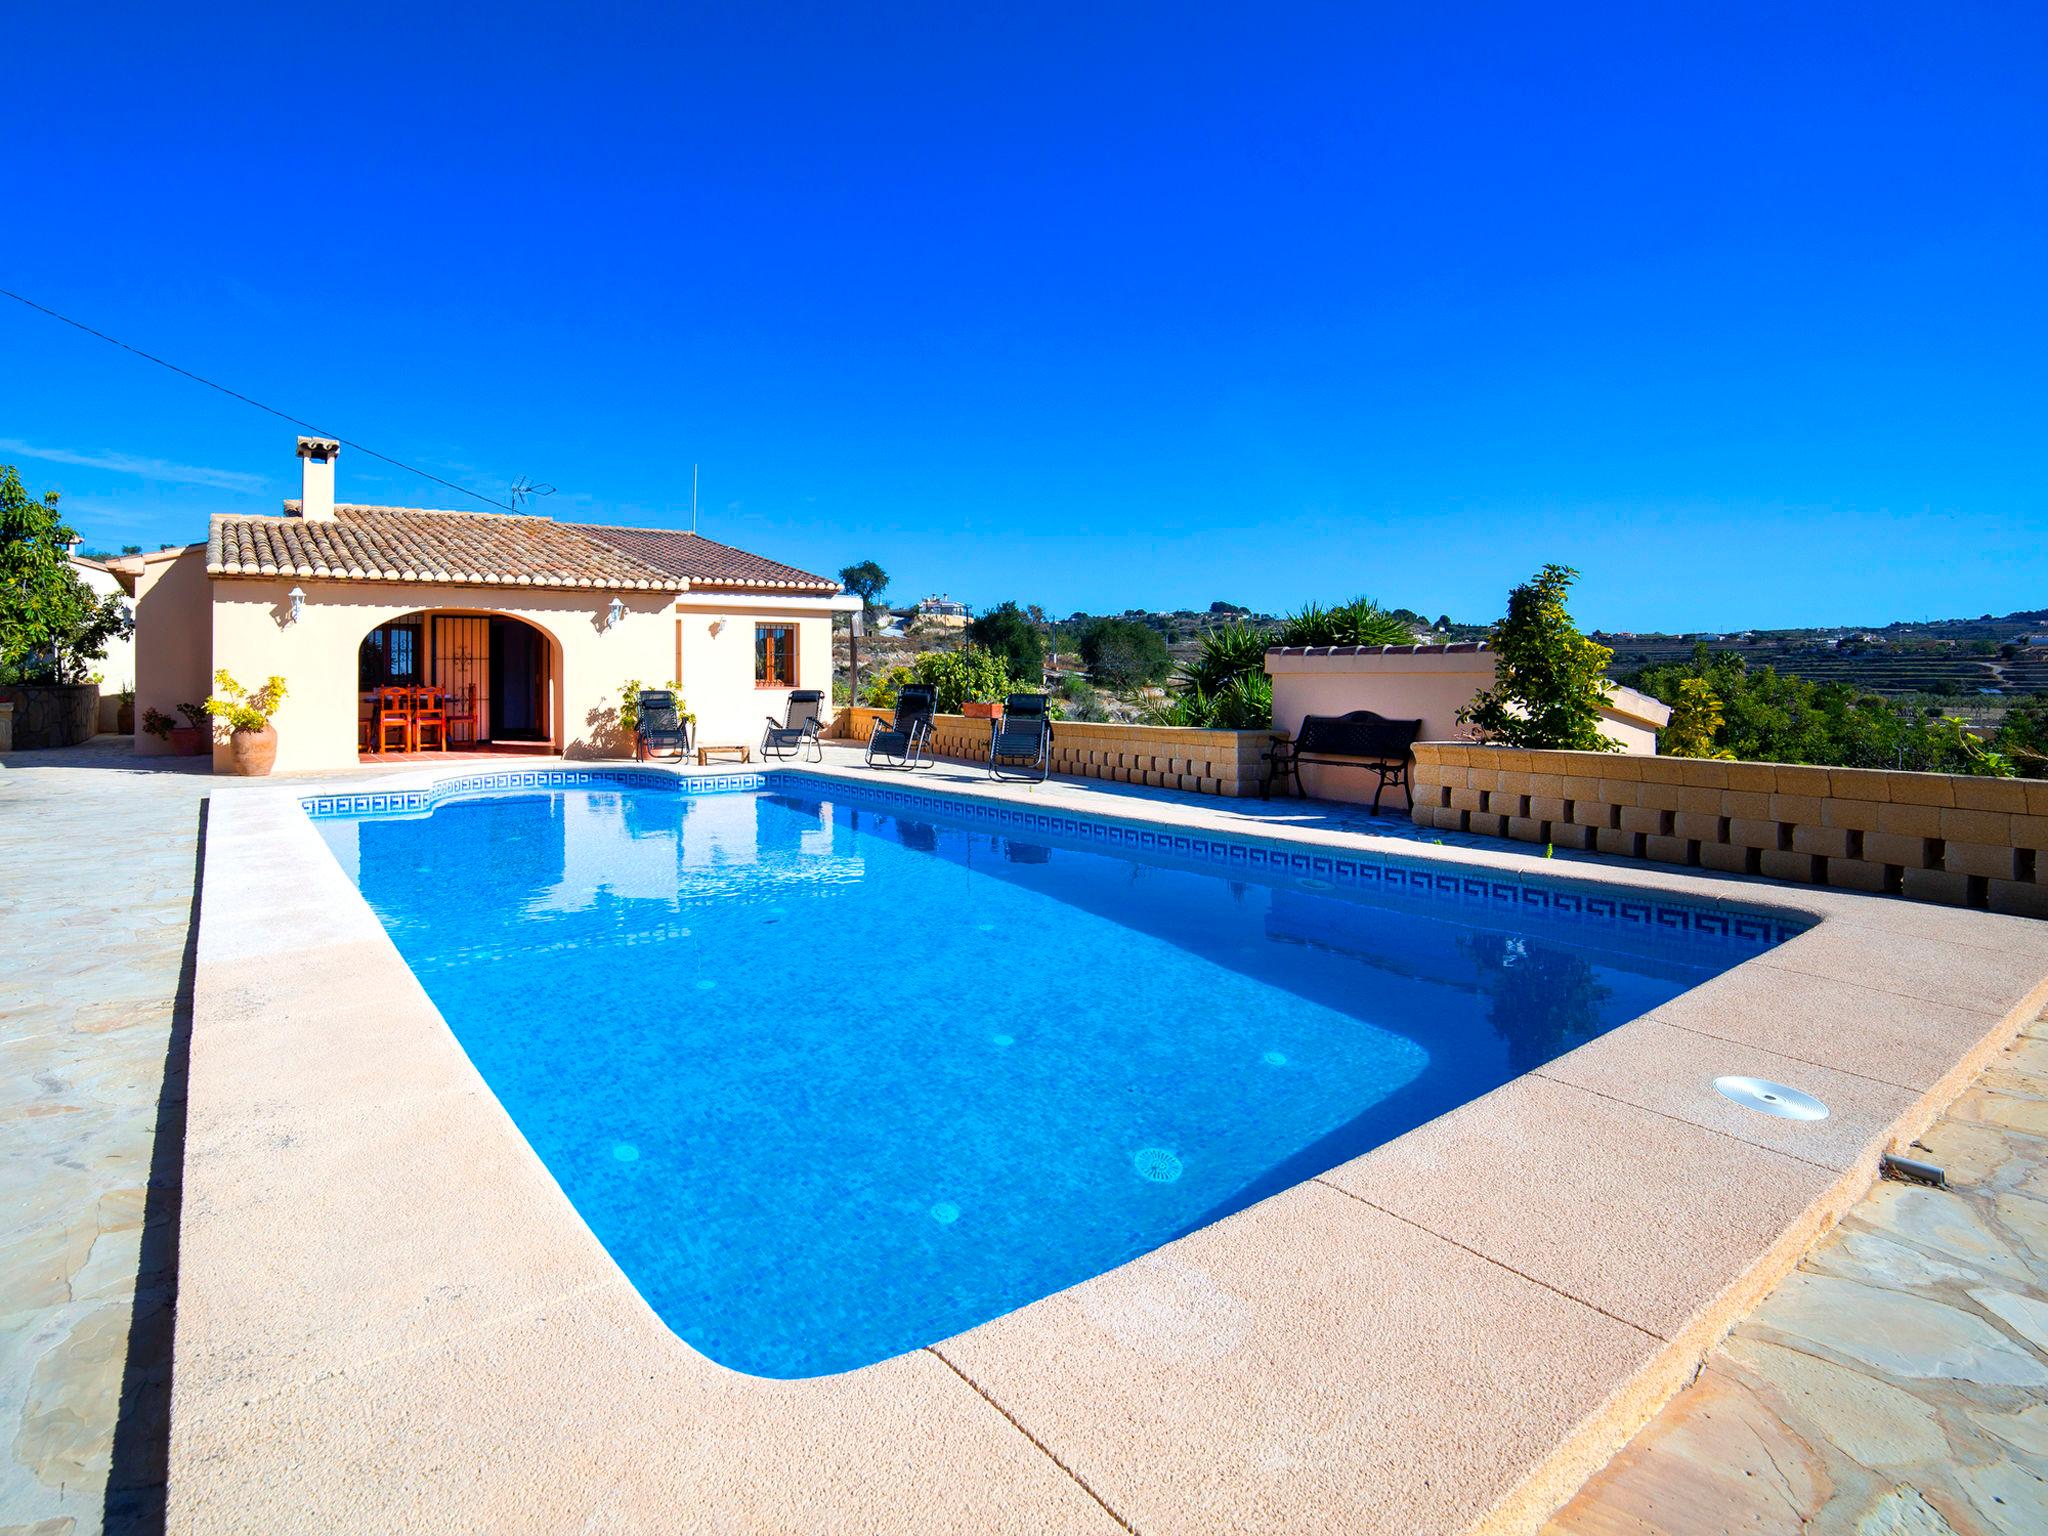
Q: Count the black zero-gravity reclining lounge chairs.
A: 4